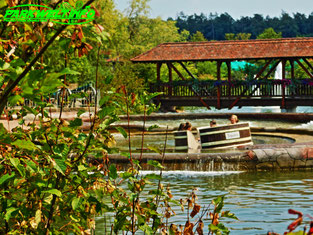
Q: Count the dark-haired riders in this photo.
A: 3